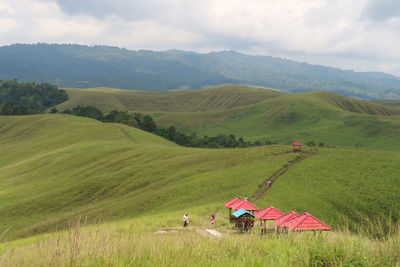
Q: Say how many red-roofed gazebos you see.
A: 6